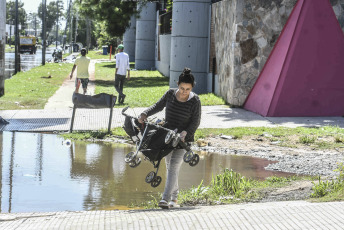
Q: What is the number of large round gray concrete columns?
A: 3